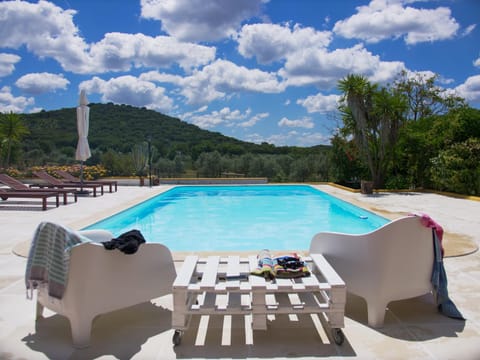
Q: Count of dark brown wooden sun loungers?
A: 4